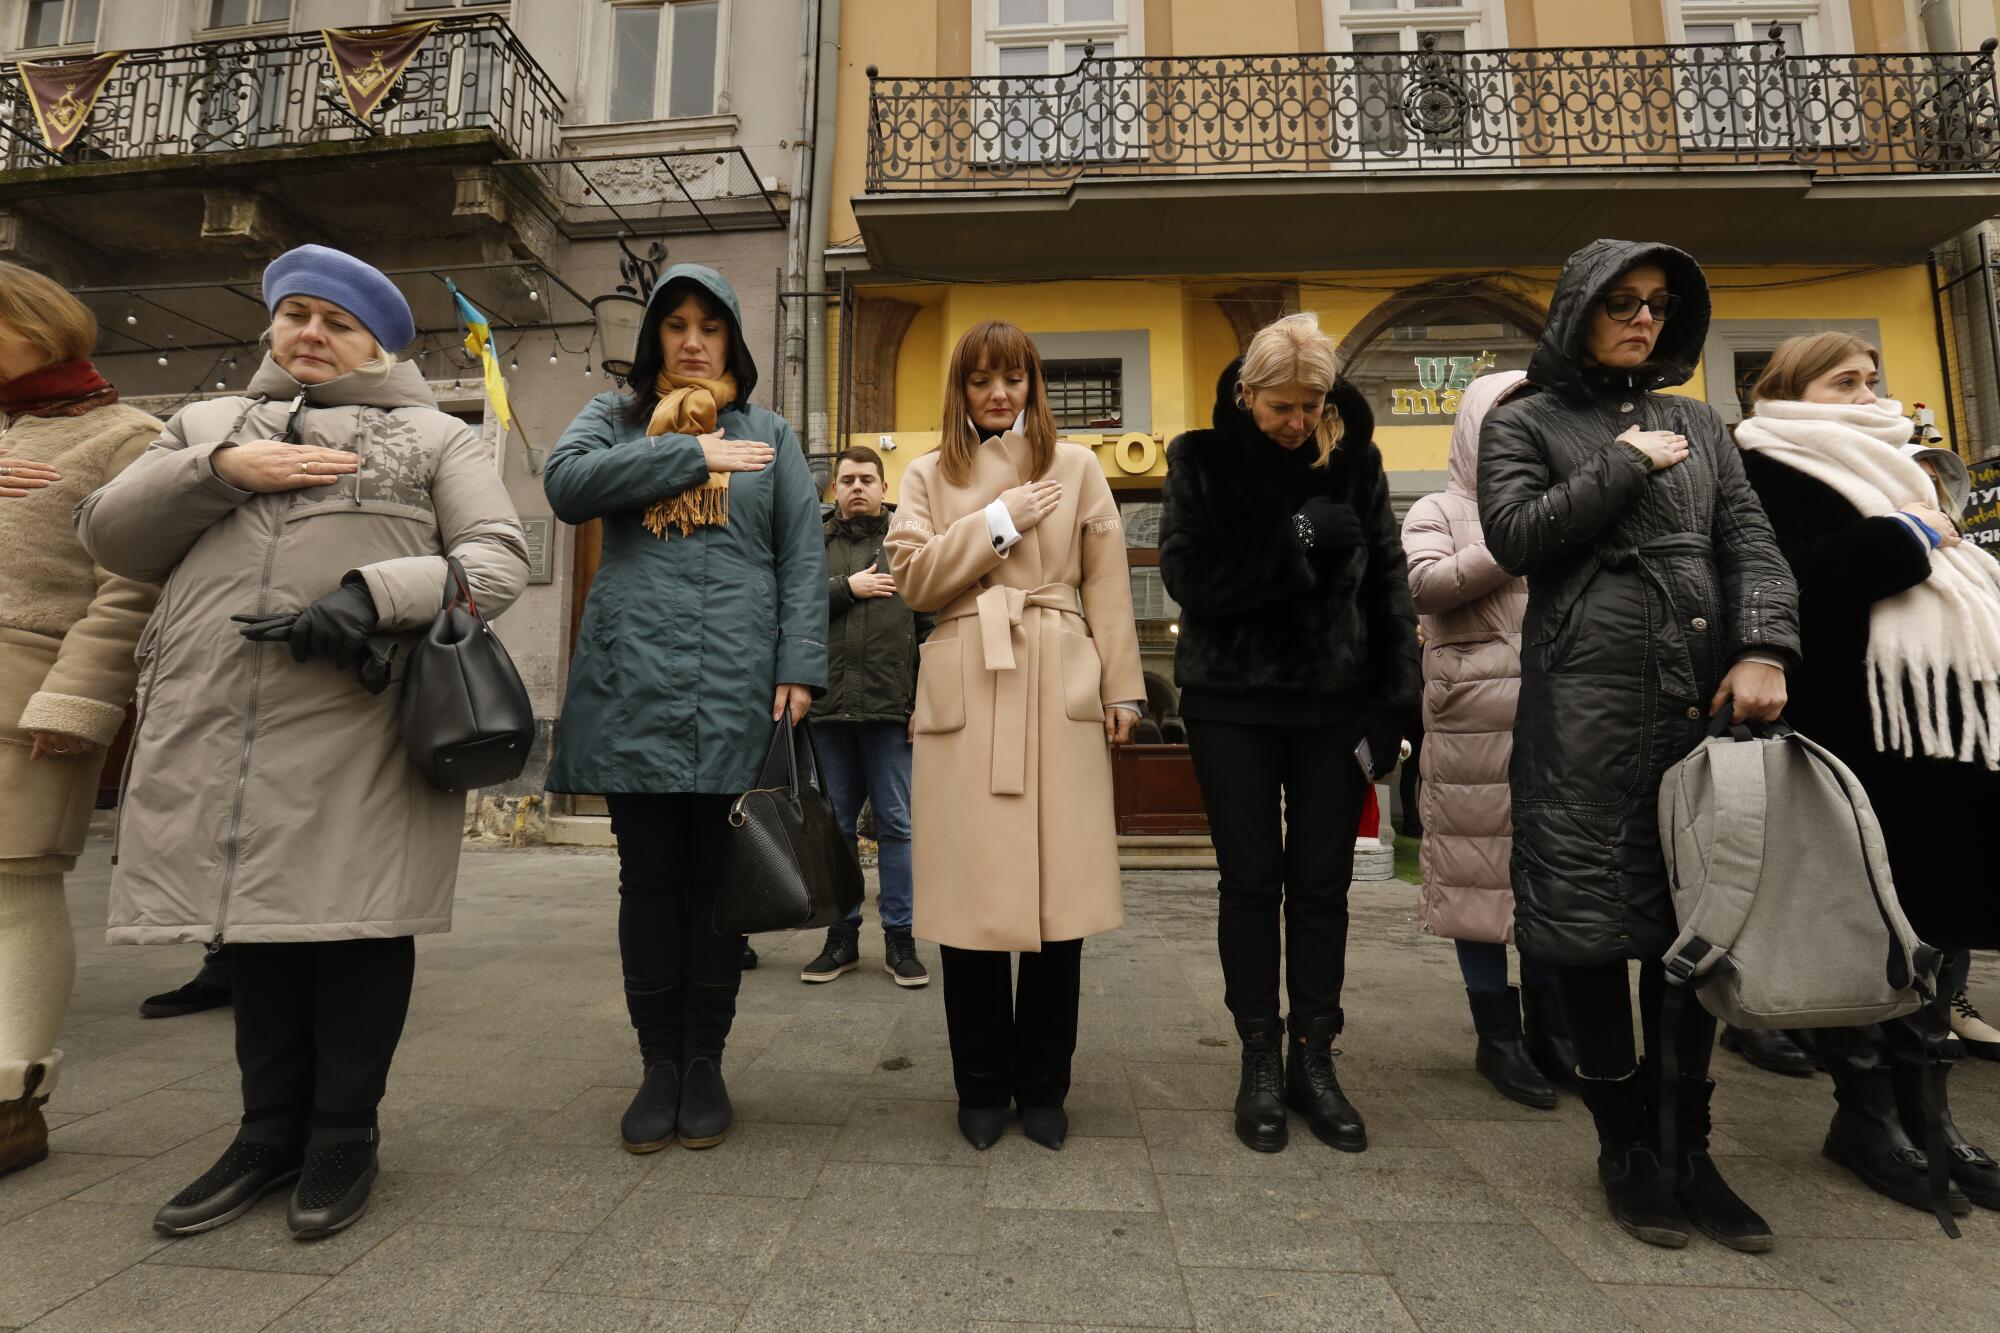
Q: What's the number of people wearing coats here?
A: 9